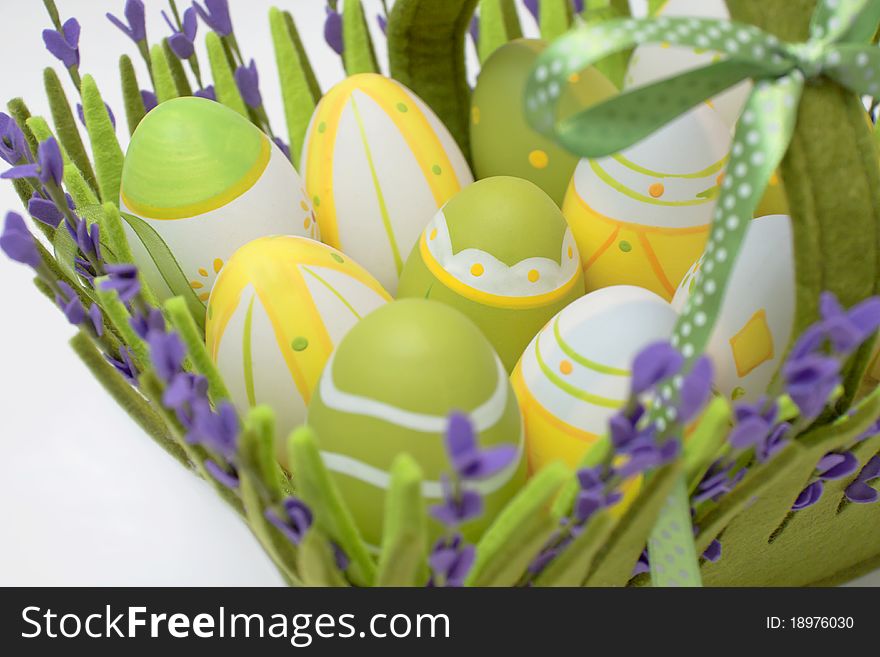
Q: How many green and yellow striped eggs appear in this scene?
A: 2